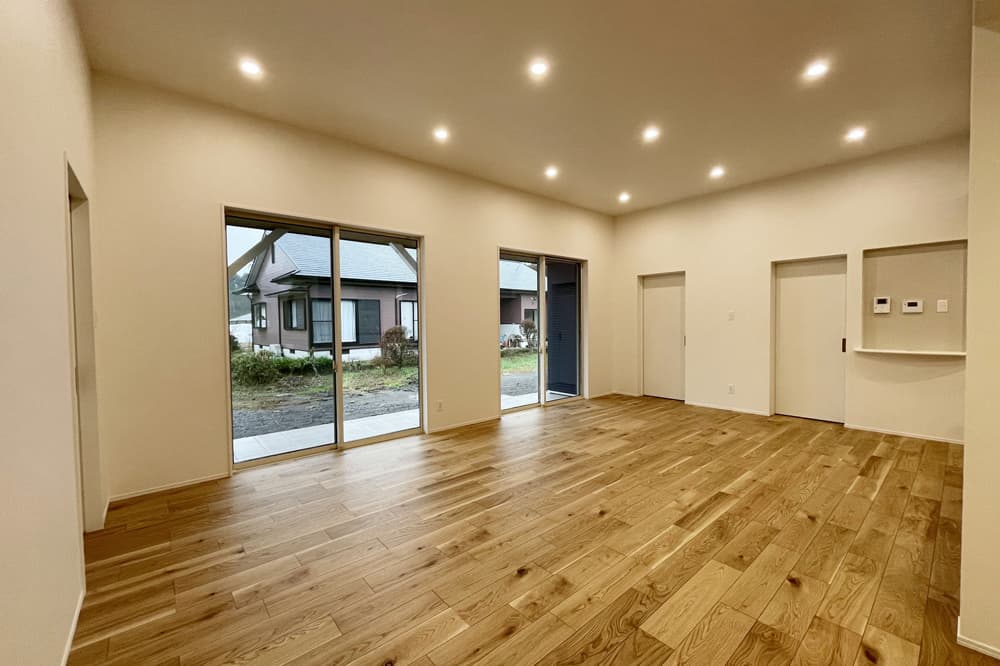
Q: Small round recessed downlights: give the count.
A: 9